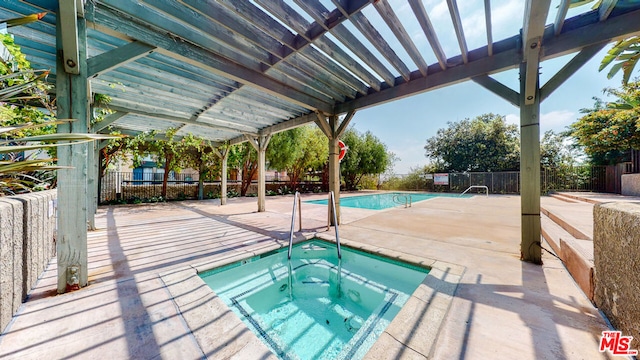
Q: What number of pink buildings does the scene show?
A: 0